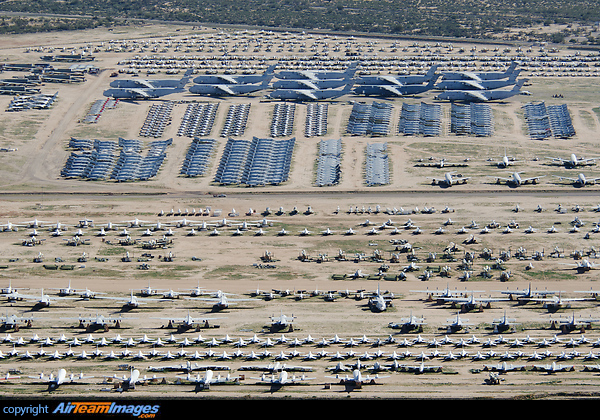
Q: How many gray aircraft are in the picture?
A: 12